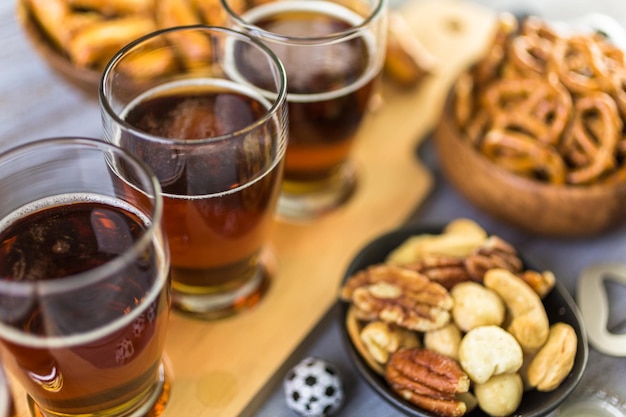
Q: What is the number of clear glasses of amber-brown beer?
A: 3